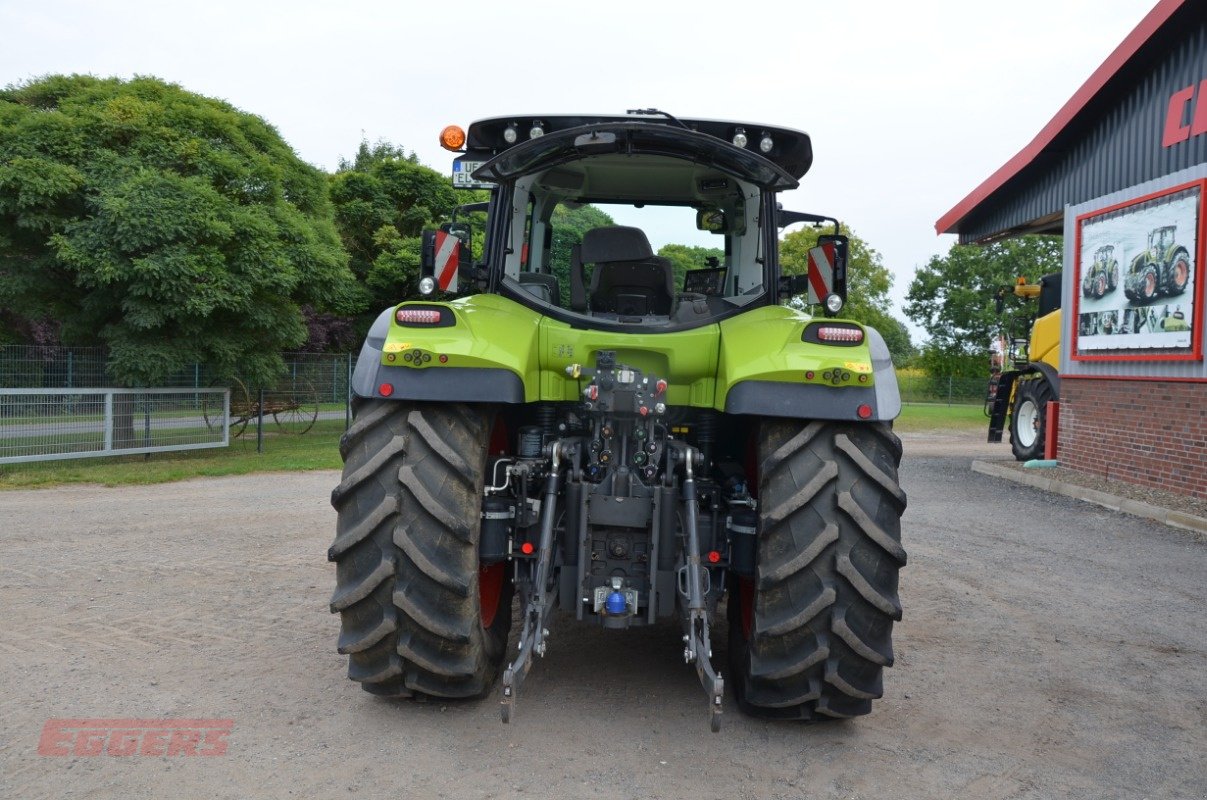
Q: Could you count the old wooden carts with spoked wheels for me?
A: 1